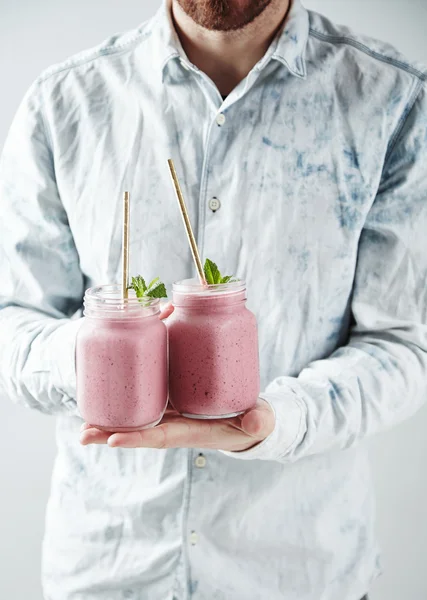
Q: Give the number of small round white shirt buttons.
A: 4